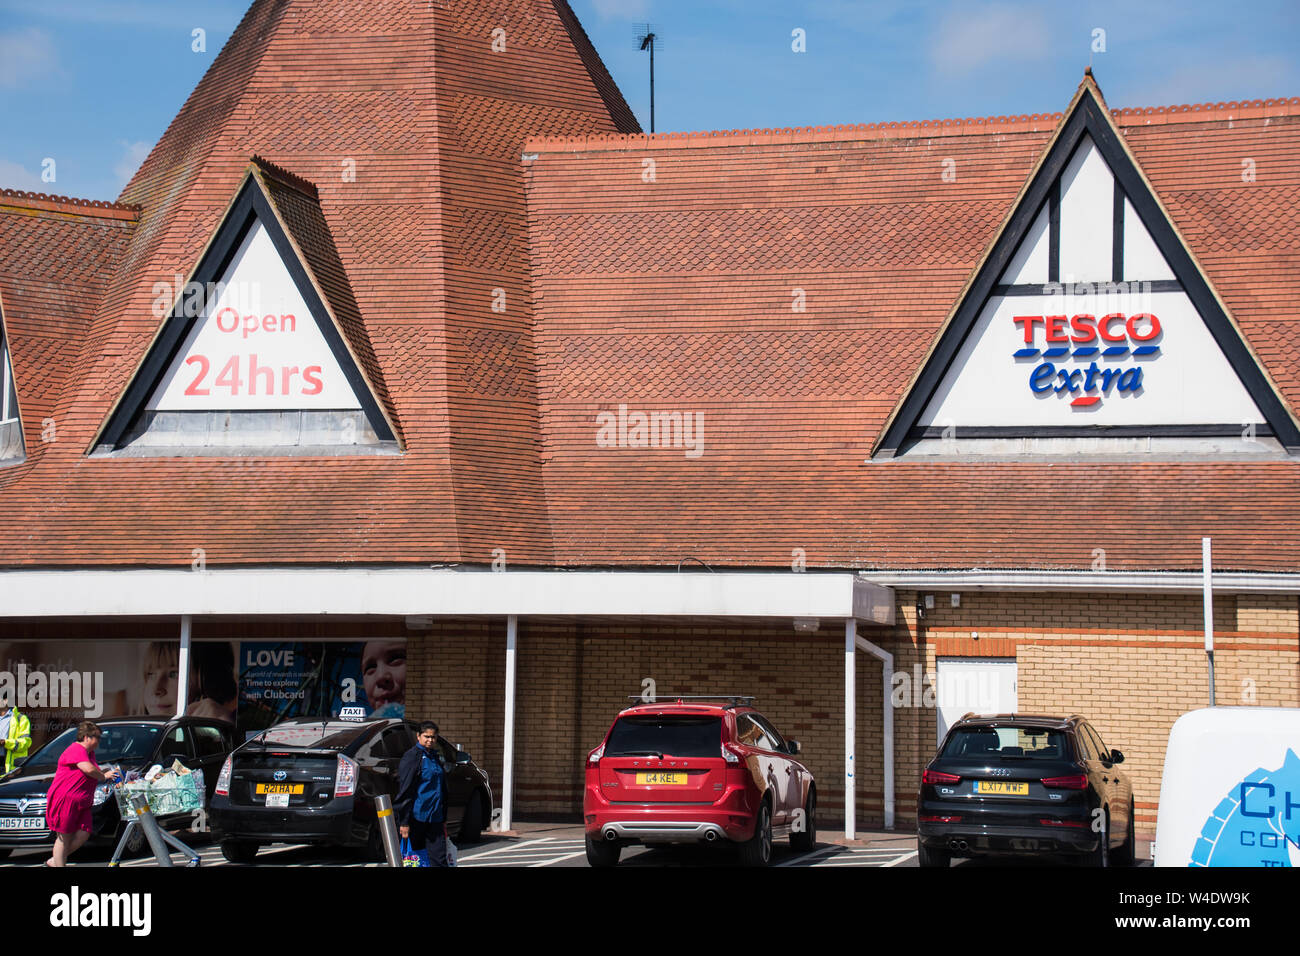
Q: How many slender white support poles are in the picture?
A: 3